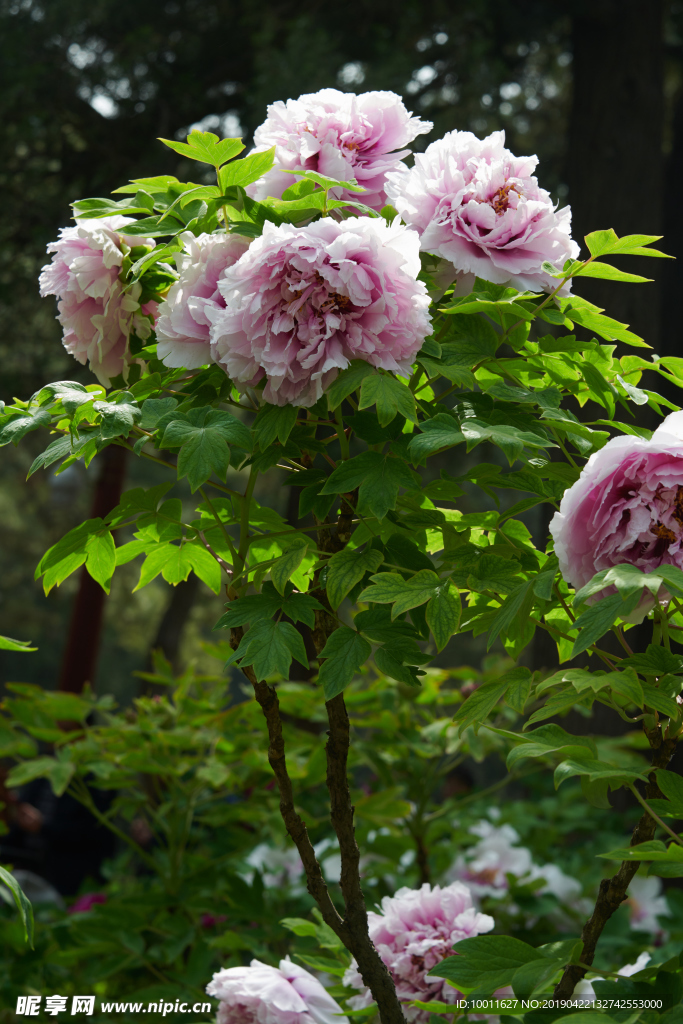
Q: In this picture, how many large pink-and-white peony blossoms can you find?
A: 8